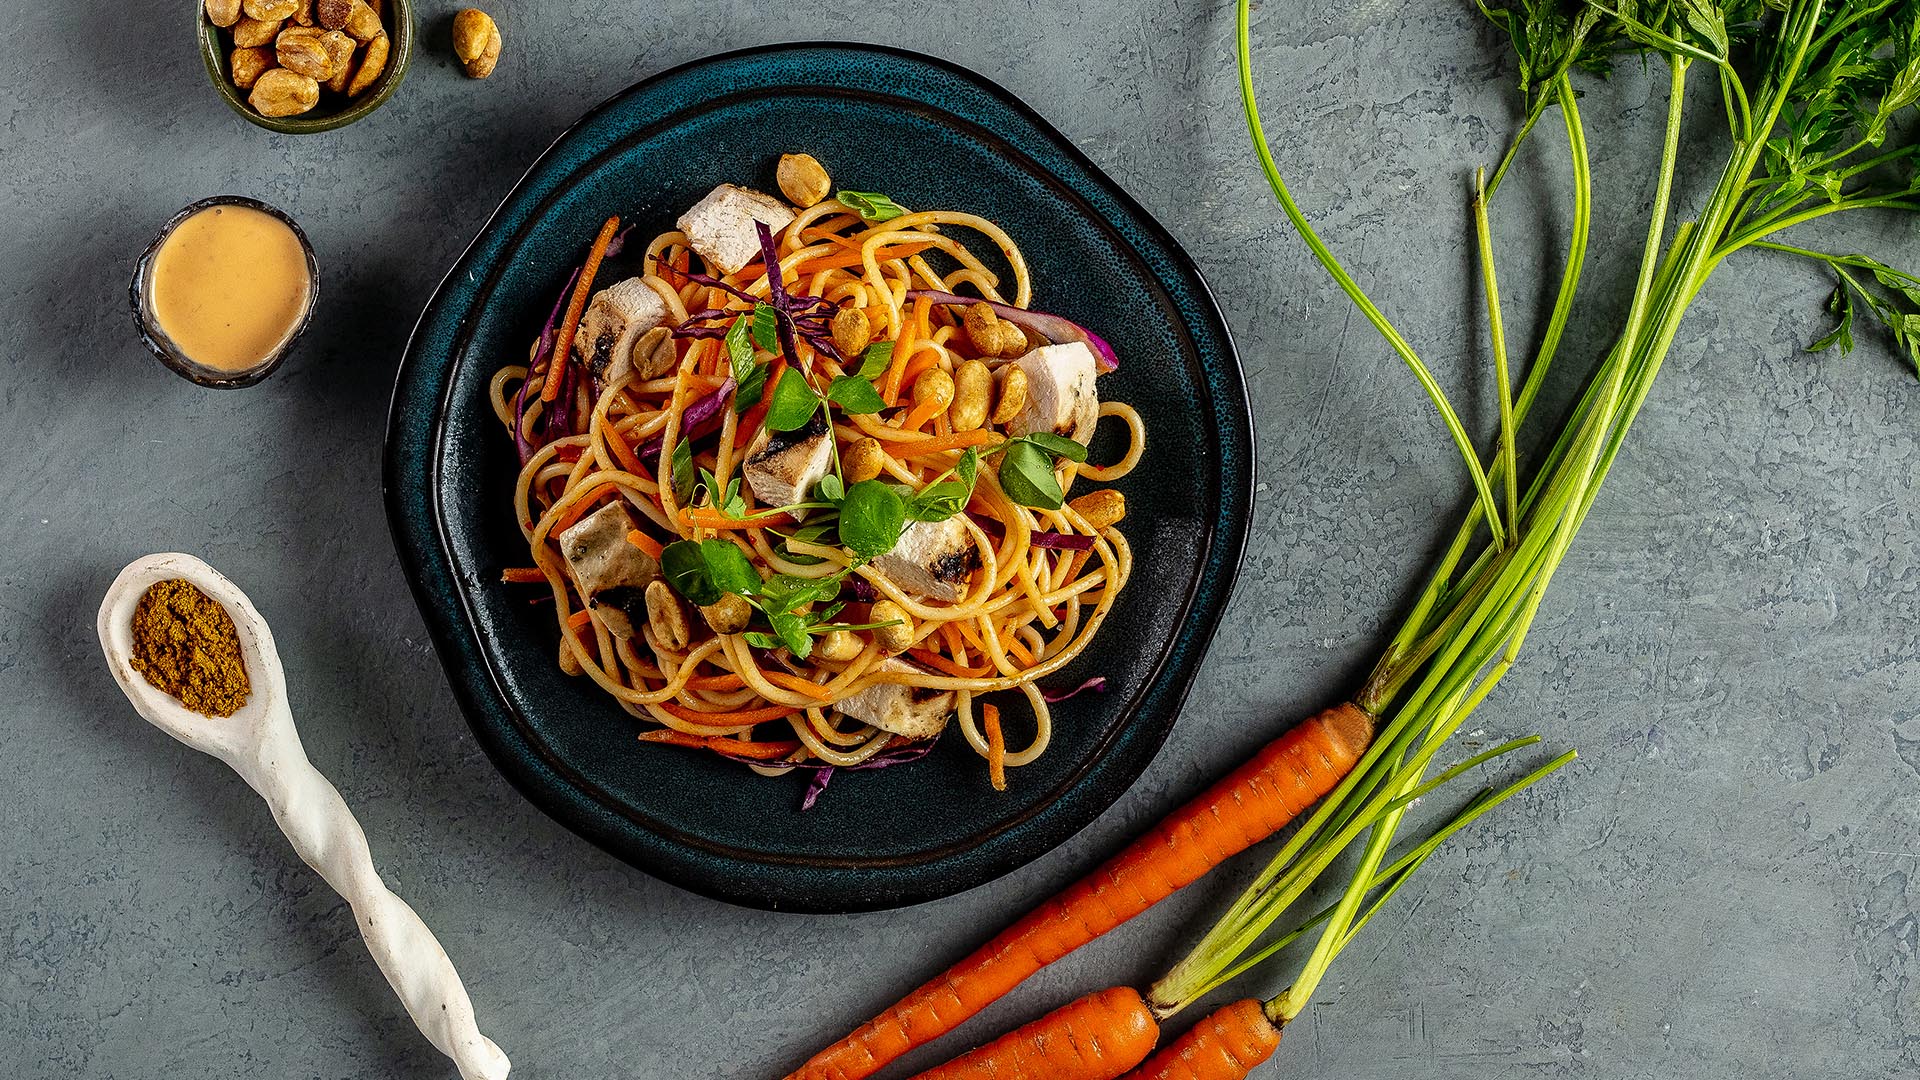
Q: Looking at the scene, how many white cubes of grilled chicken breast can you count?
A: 7